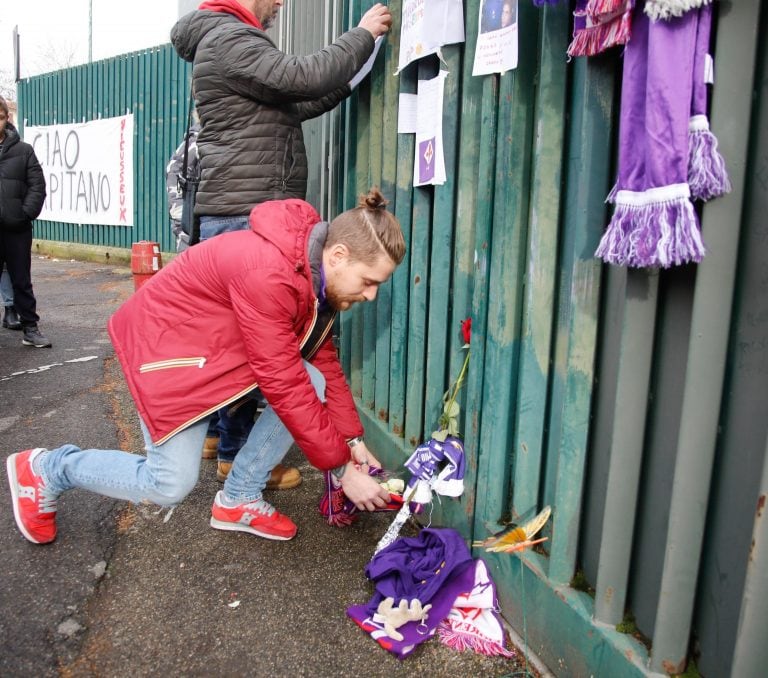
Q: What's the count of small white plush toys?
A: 1